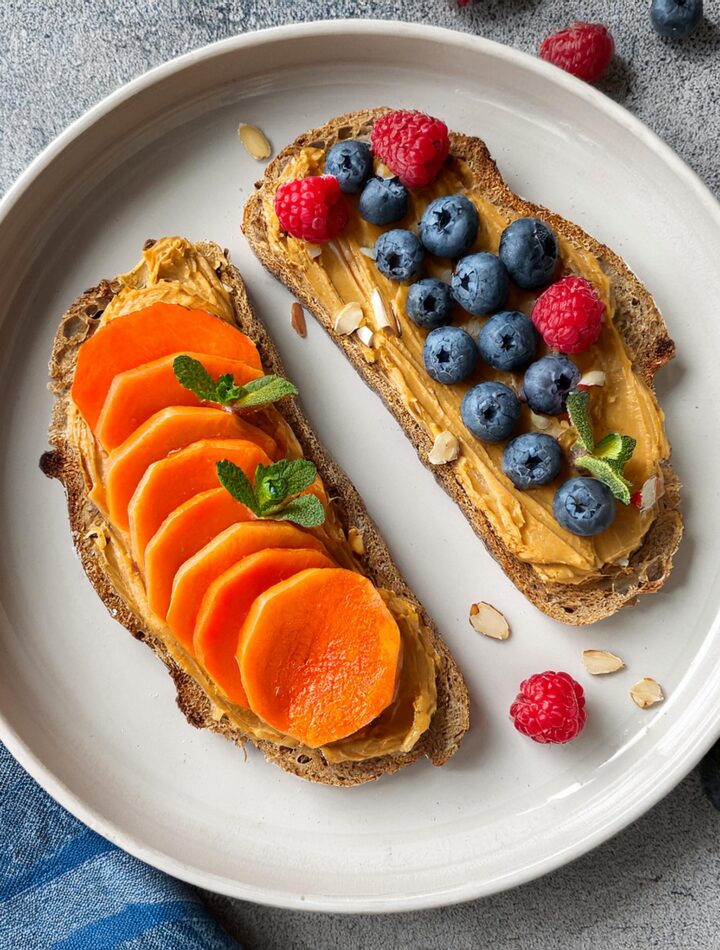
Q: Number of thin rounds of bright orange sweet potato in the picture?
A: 8